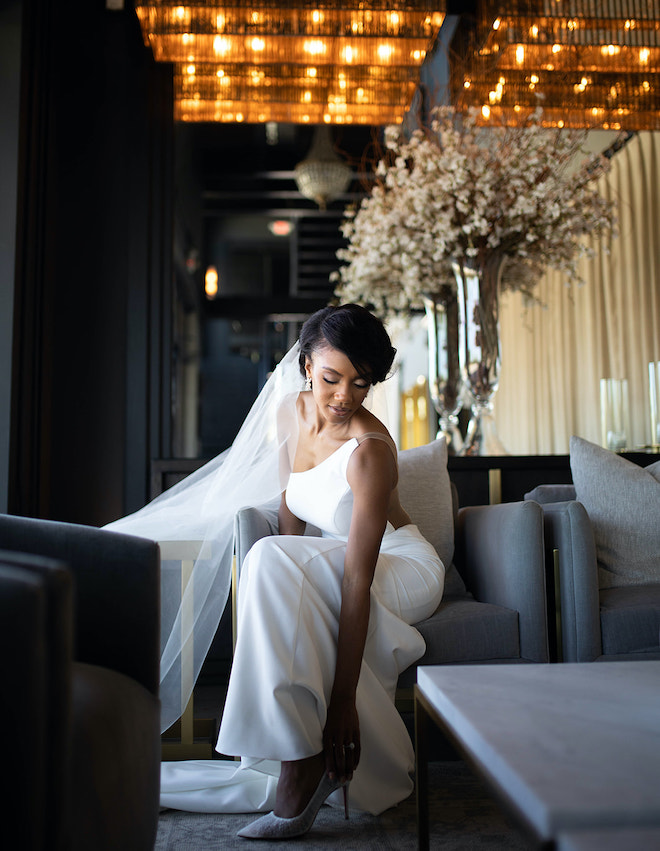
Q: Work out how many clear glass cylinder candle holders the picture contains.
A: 2